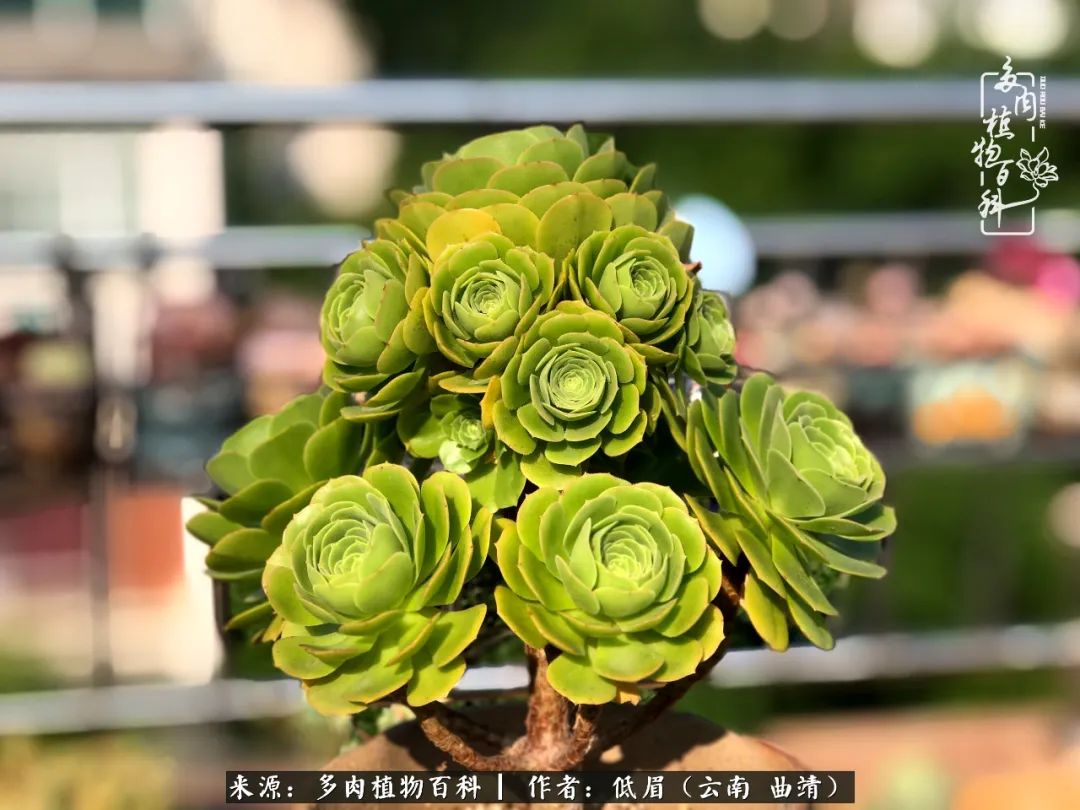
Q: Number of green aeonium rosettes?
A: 11